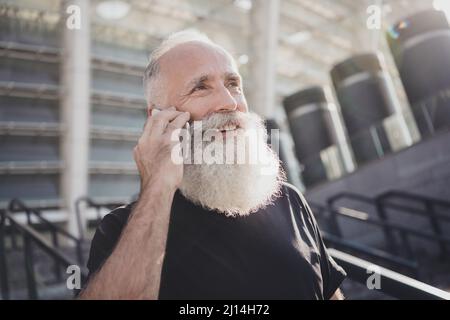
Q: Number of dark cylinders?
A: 3